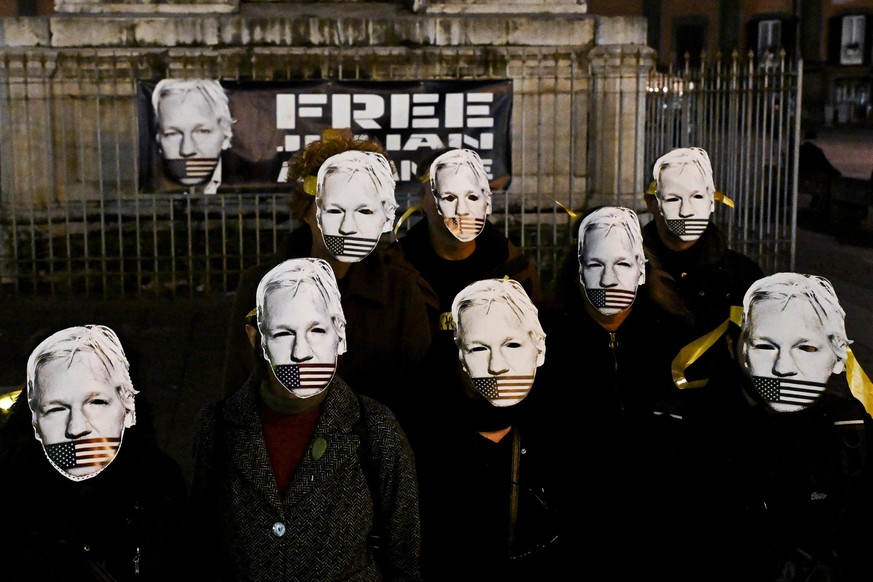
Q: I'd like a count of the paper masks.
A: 8